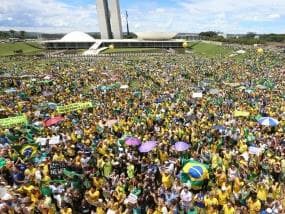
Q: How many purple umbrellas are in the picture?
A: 3